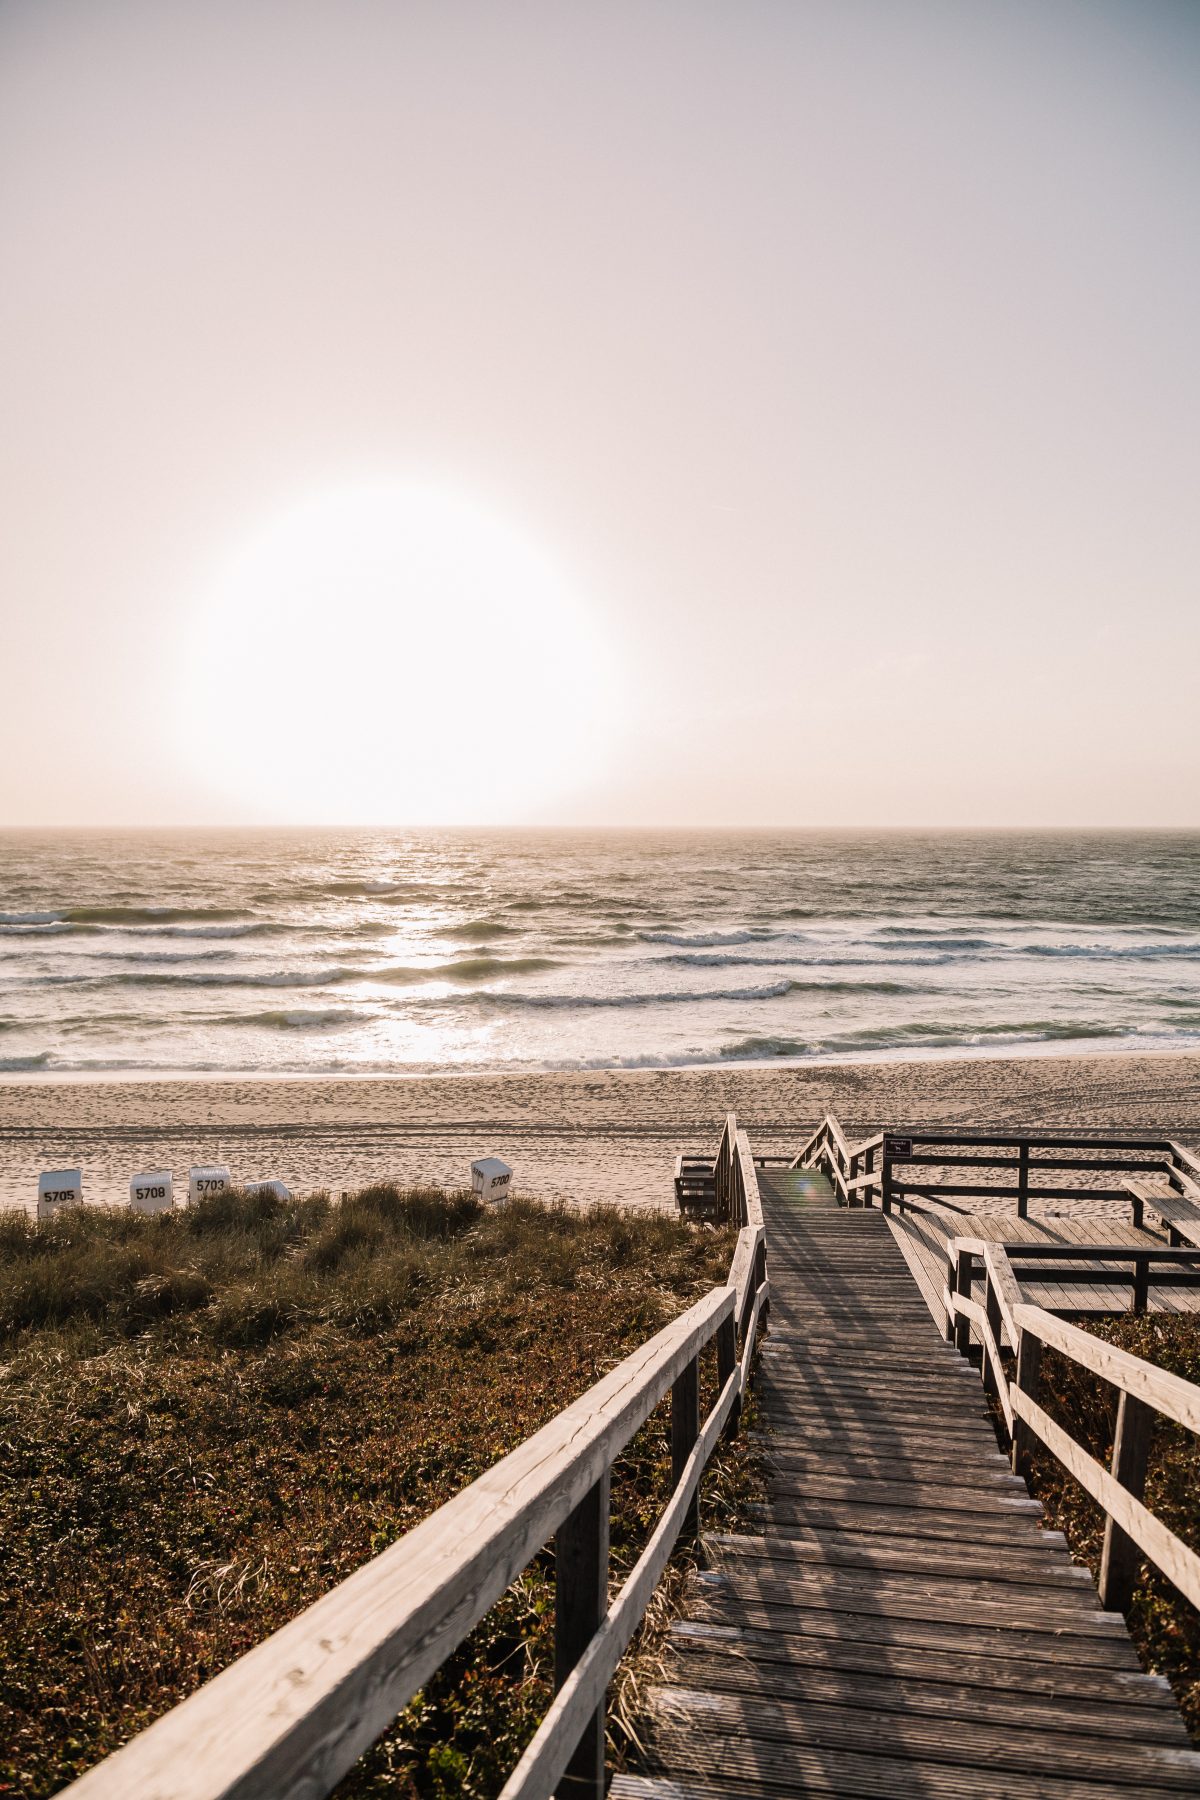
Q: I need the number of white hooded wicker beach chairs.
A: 5